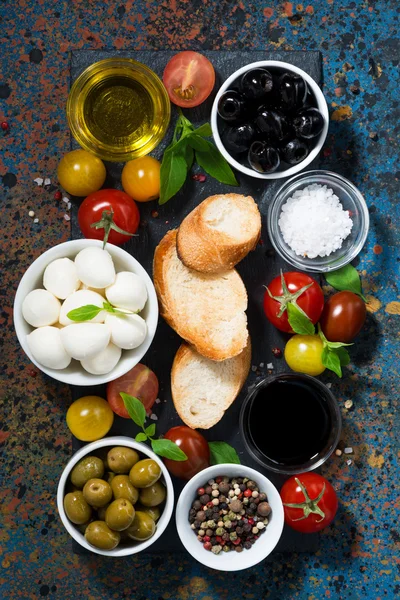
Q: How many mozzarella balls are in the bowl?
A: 9